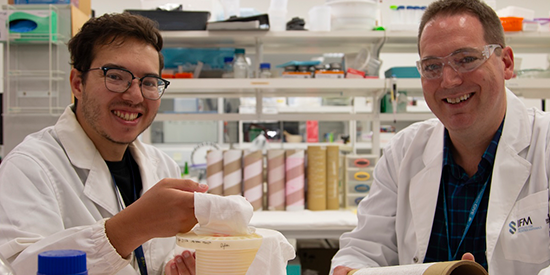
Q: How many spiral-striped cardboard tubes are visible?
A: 5